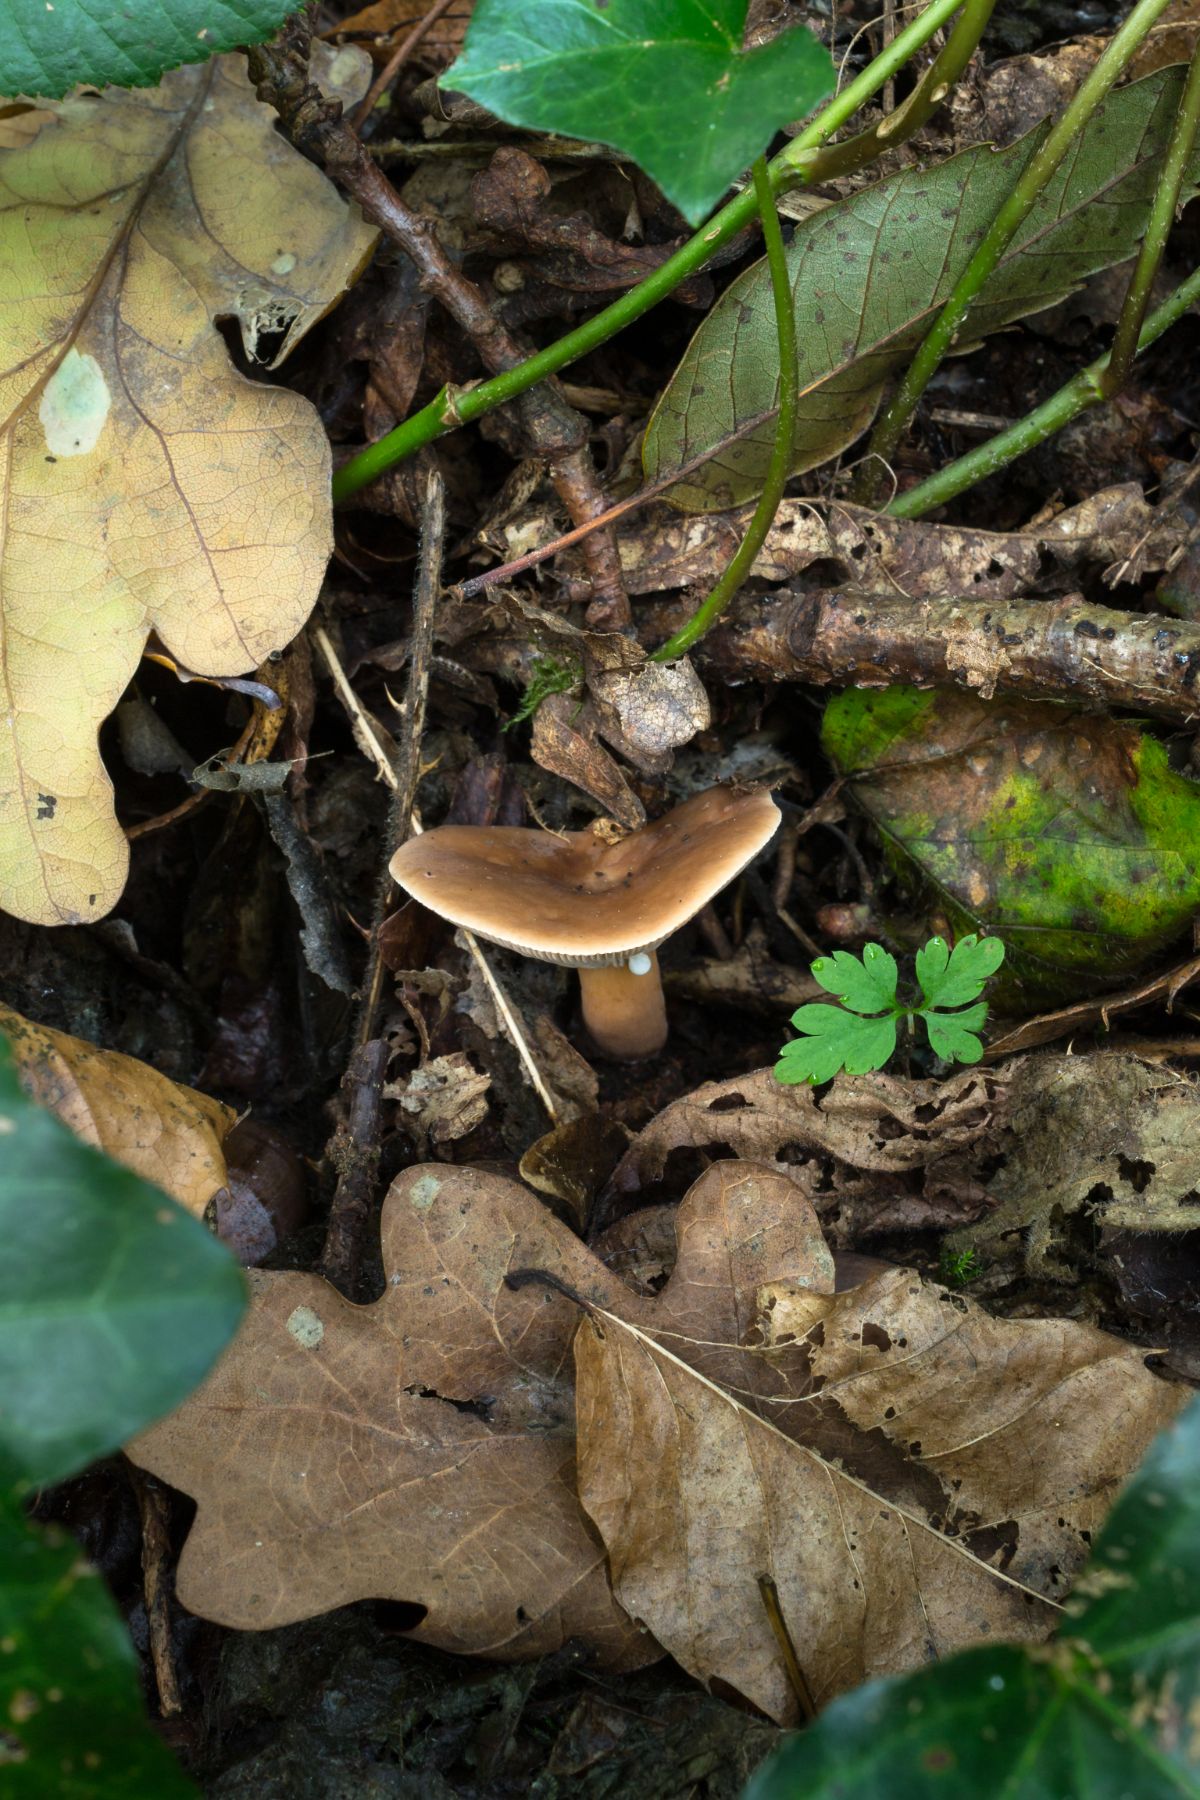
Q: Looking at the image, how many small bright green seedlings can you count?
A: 1